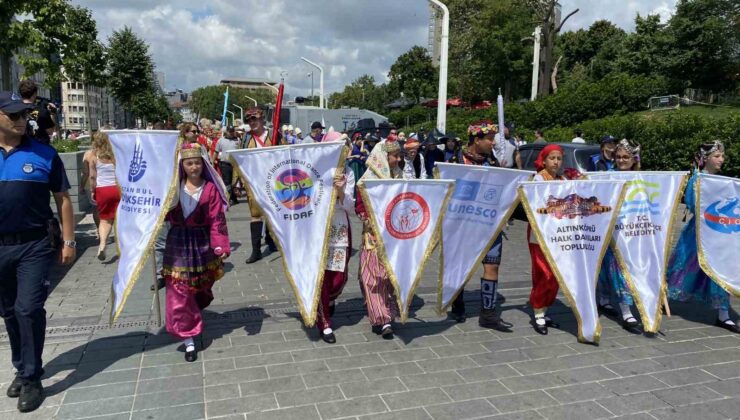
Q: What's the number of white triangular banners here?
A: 7